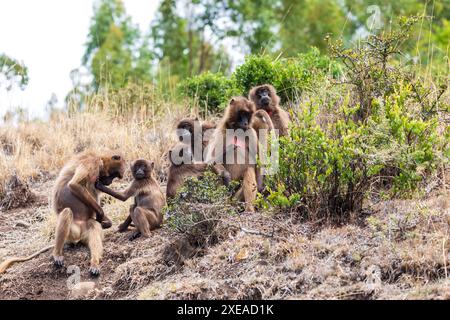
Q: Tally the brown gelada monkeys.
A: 7